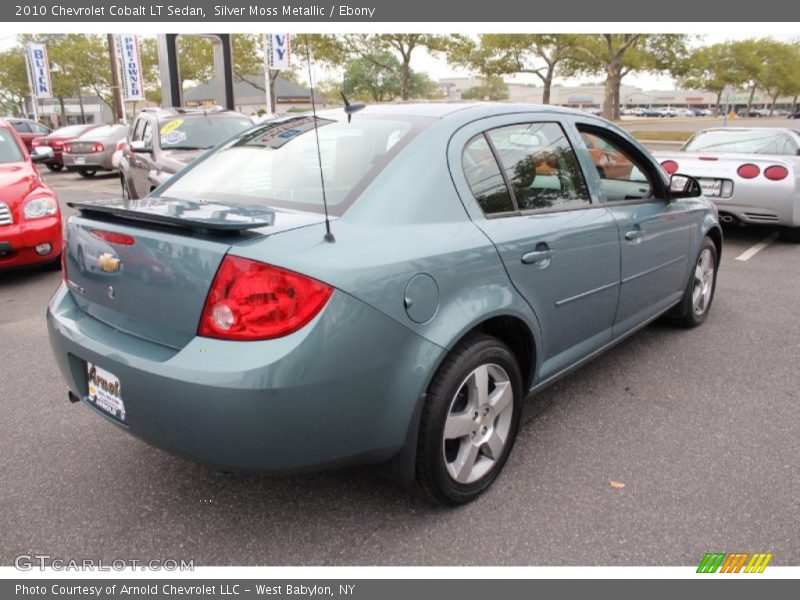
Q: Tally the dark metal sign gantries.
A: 1